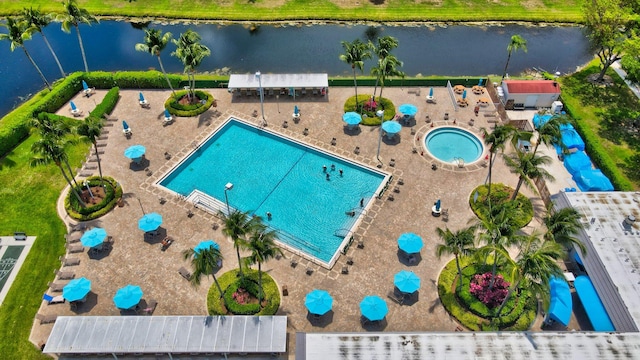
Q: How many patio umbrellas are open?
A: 13